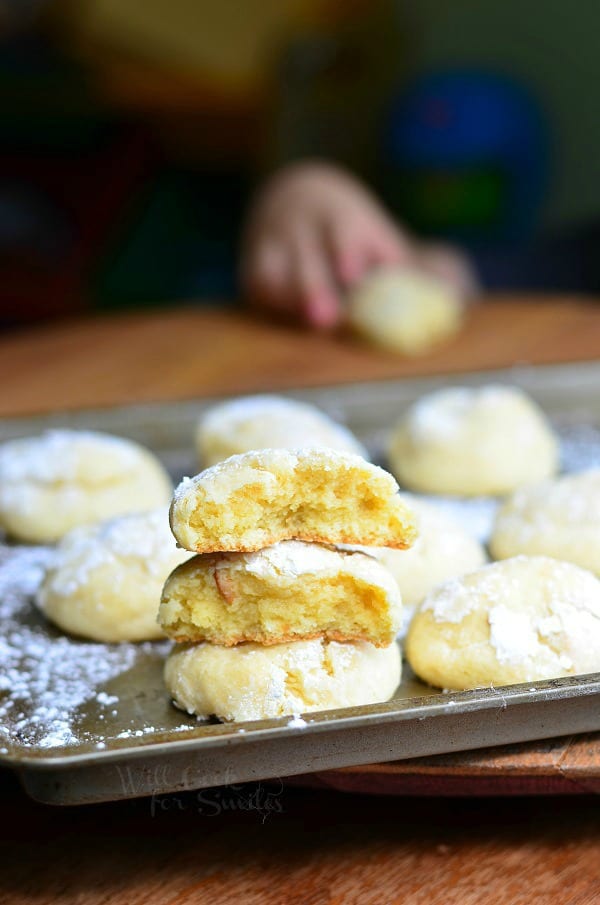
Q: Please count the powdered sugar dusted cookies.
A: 11